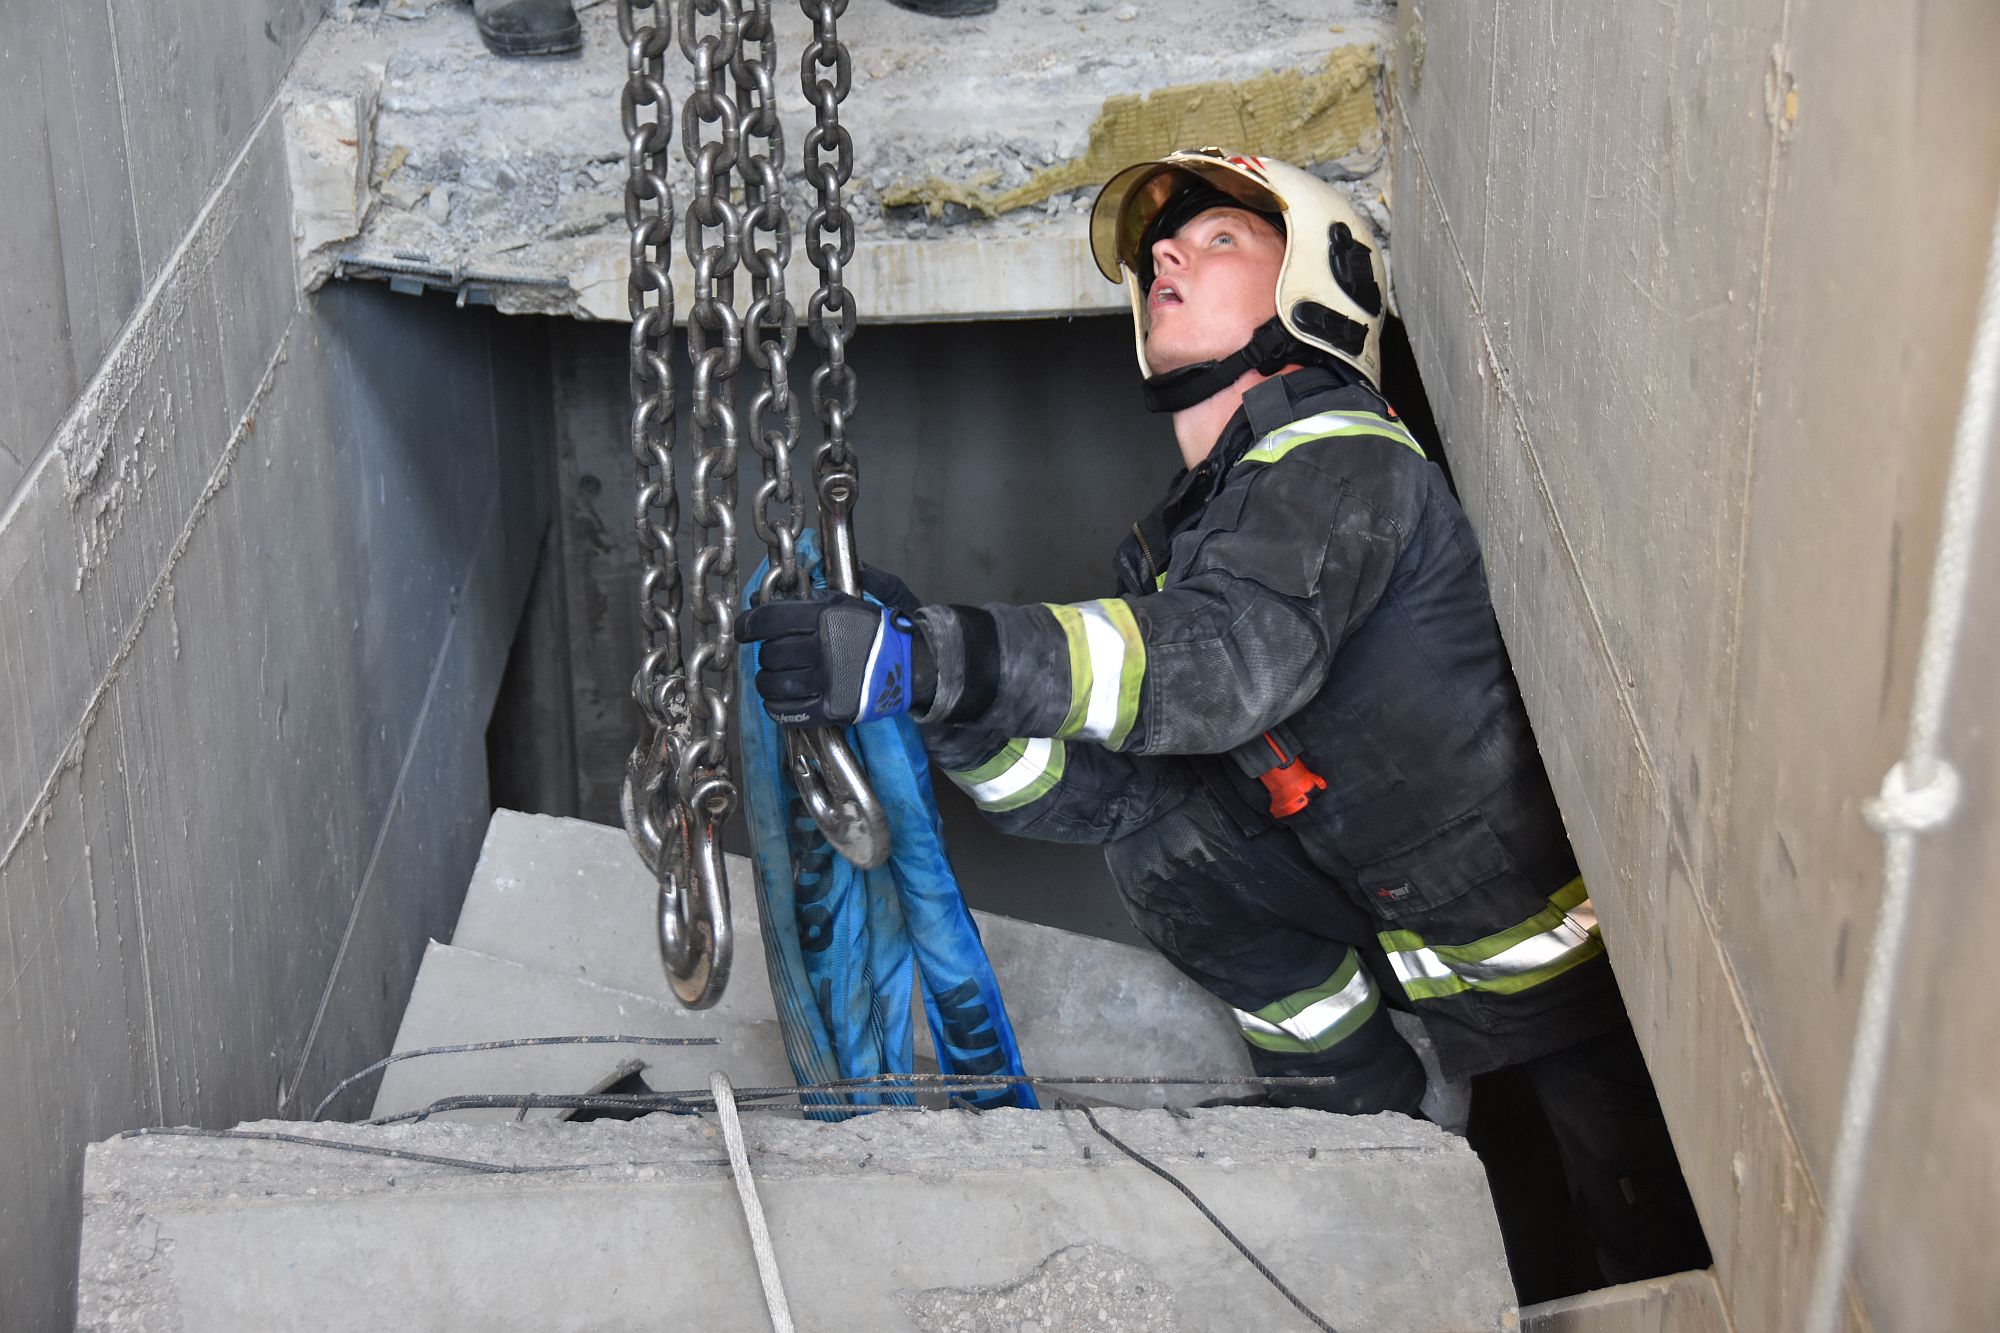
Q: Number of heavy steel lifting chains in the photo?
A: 4